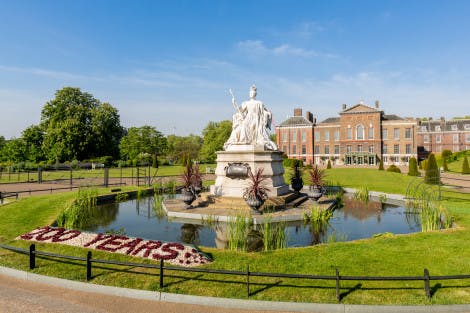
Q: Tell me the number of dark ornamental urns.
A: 5